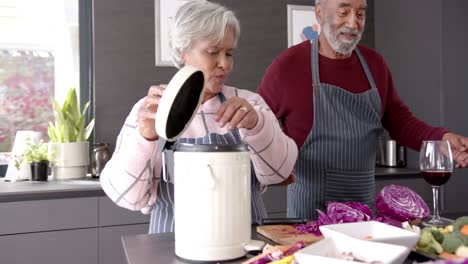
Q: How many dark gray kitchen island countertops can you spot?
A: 1